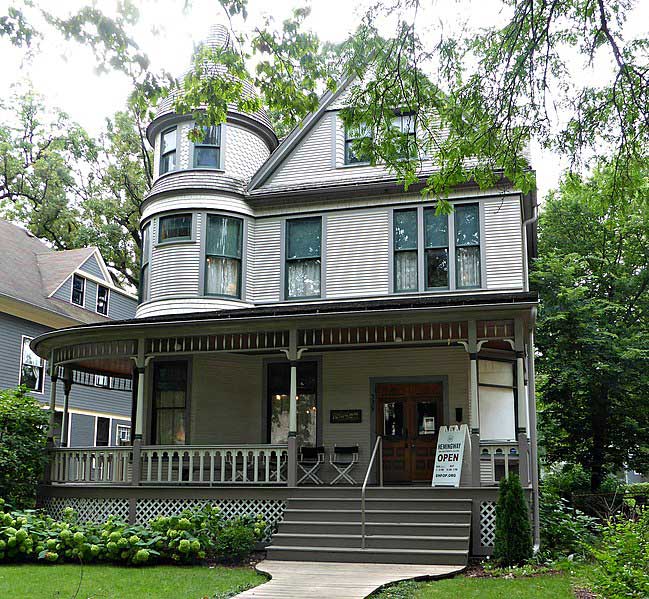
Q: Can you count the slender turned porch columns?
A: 6